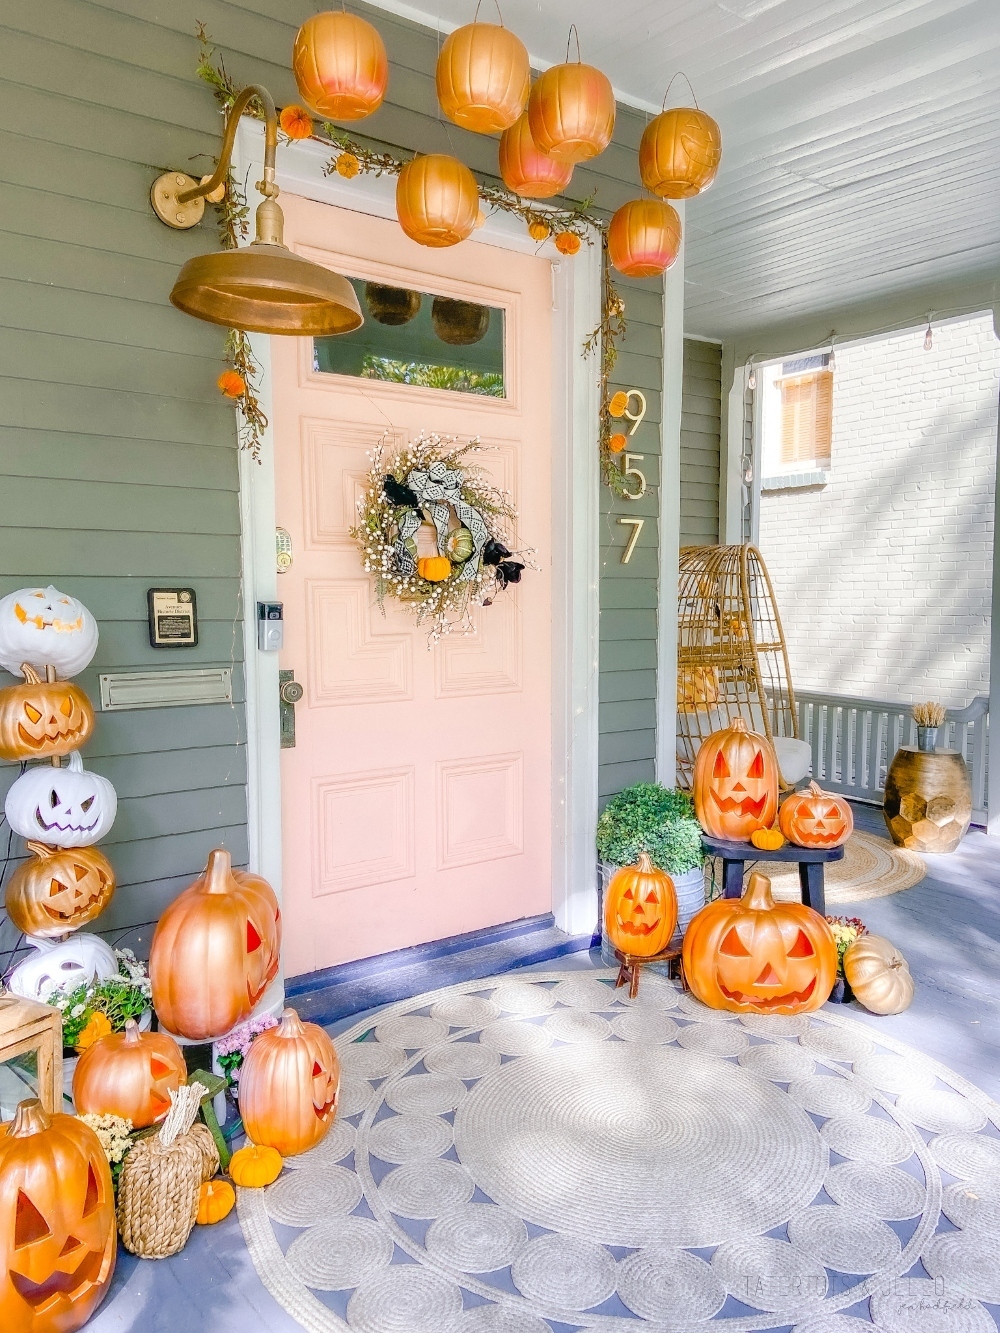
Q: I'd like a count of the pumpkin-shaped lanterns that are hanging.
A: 7